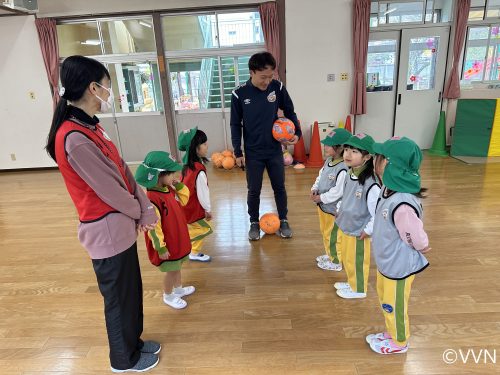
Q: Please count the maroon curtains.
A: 4